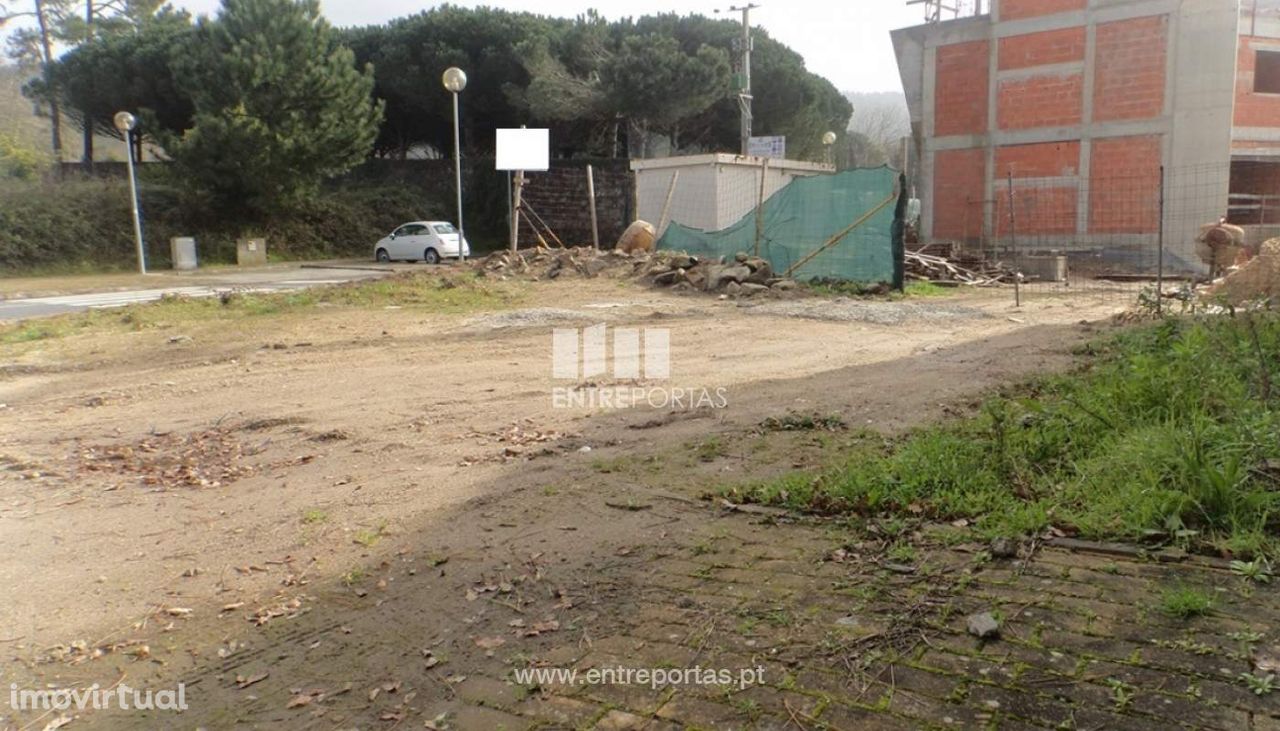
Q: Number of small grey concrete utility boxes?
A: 2